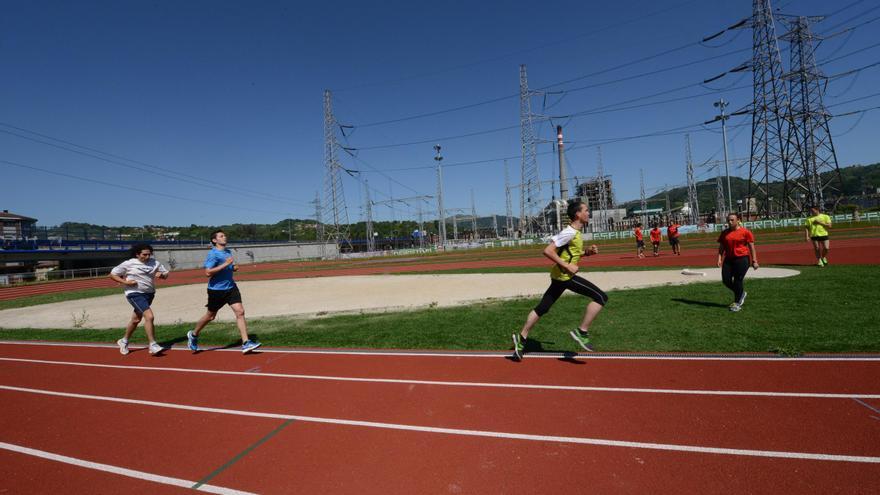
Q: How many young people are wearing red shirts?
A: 4